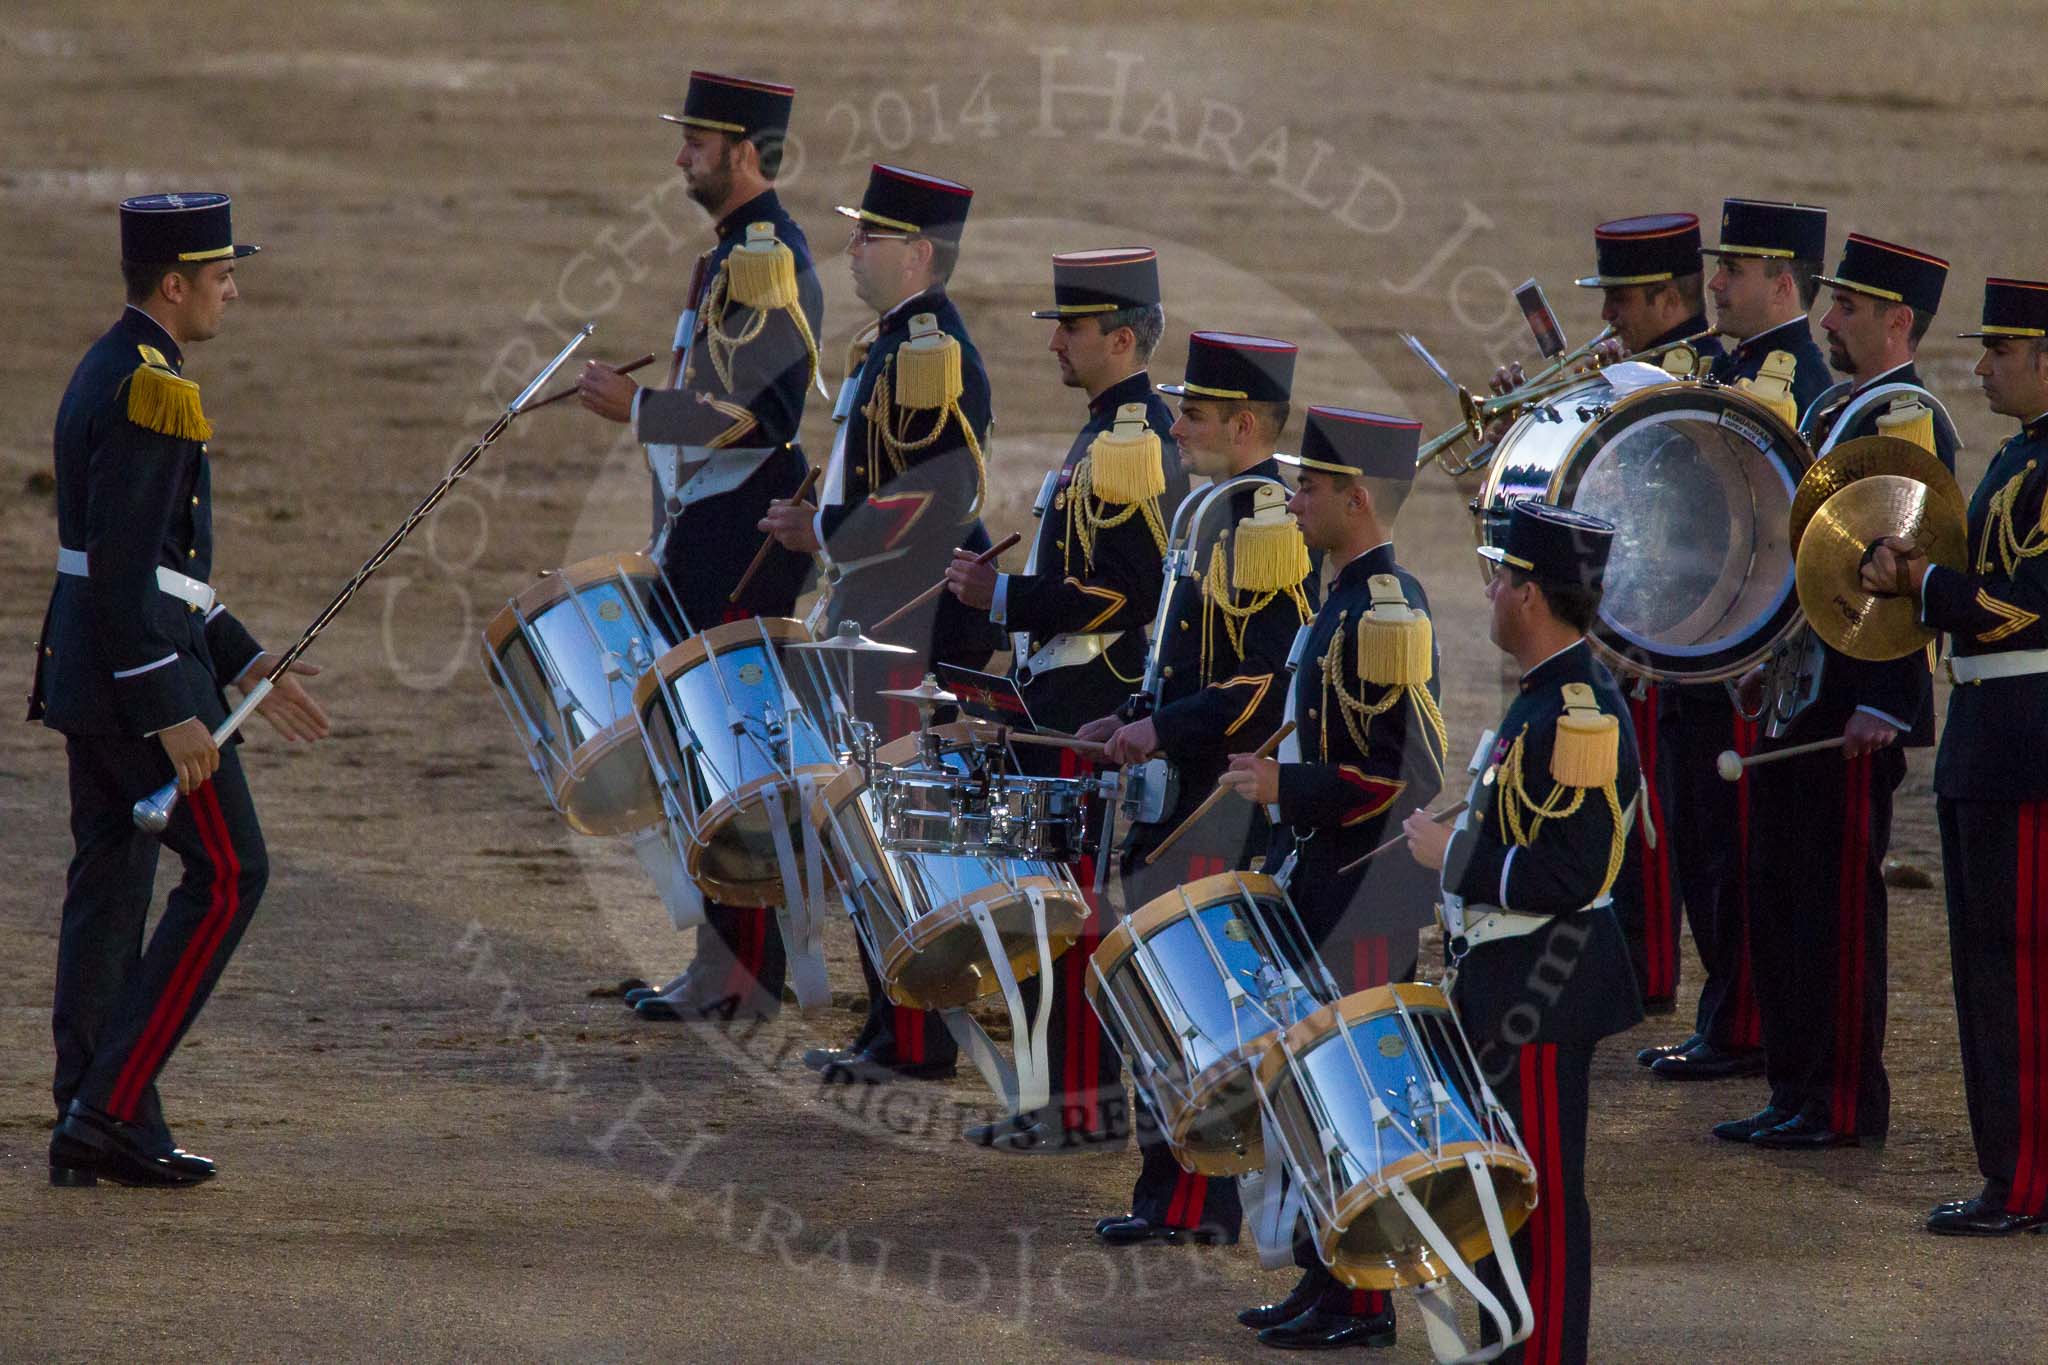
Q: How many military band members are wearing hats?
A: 11